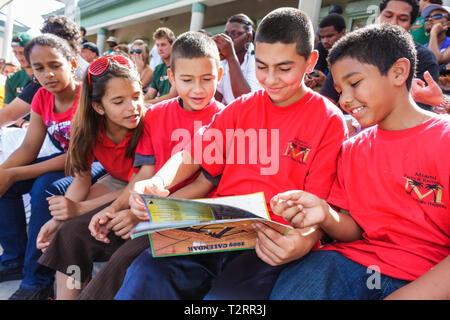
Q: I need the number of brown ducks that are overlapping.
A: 0